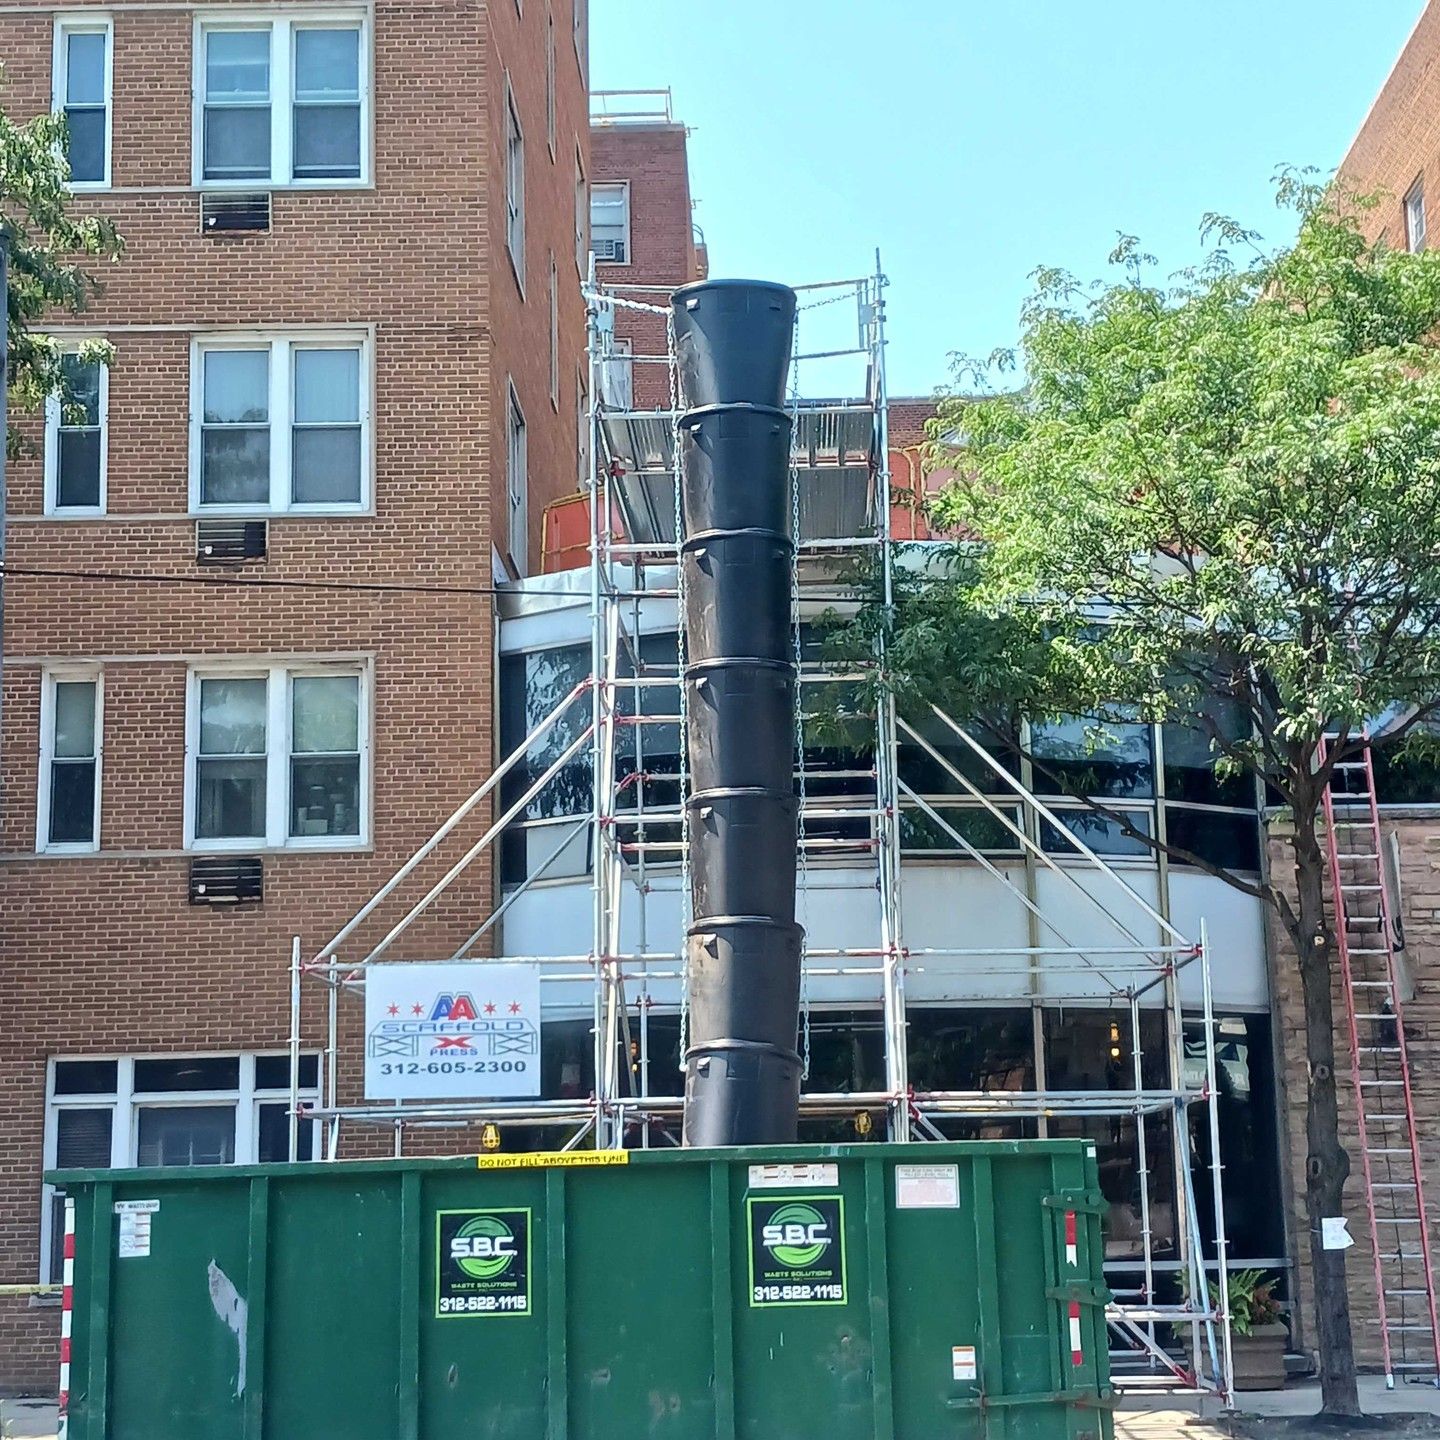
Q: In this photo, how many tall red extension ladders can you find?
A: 1